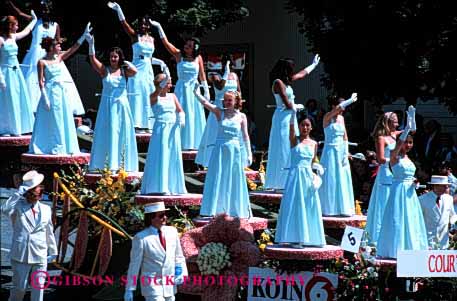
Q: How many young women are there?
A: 14